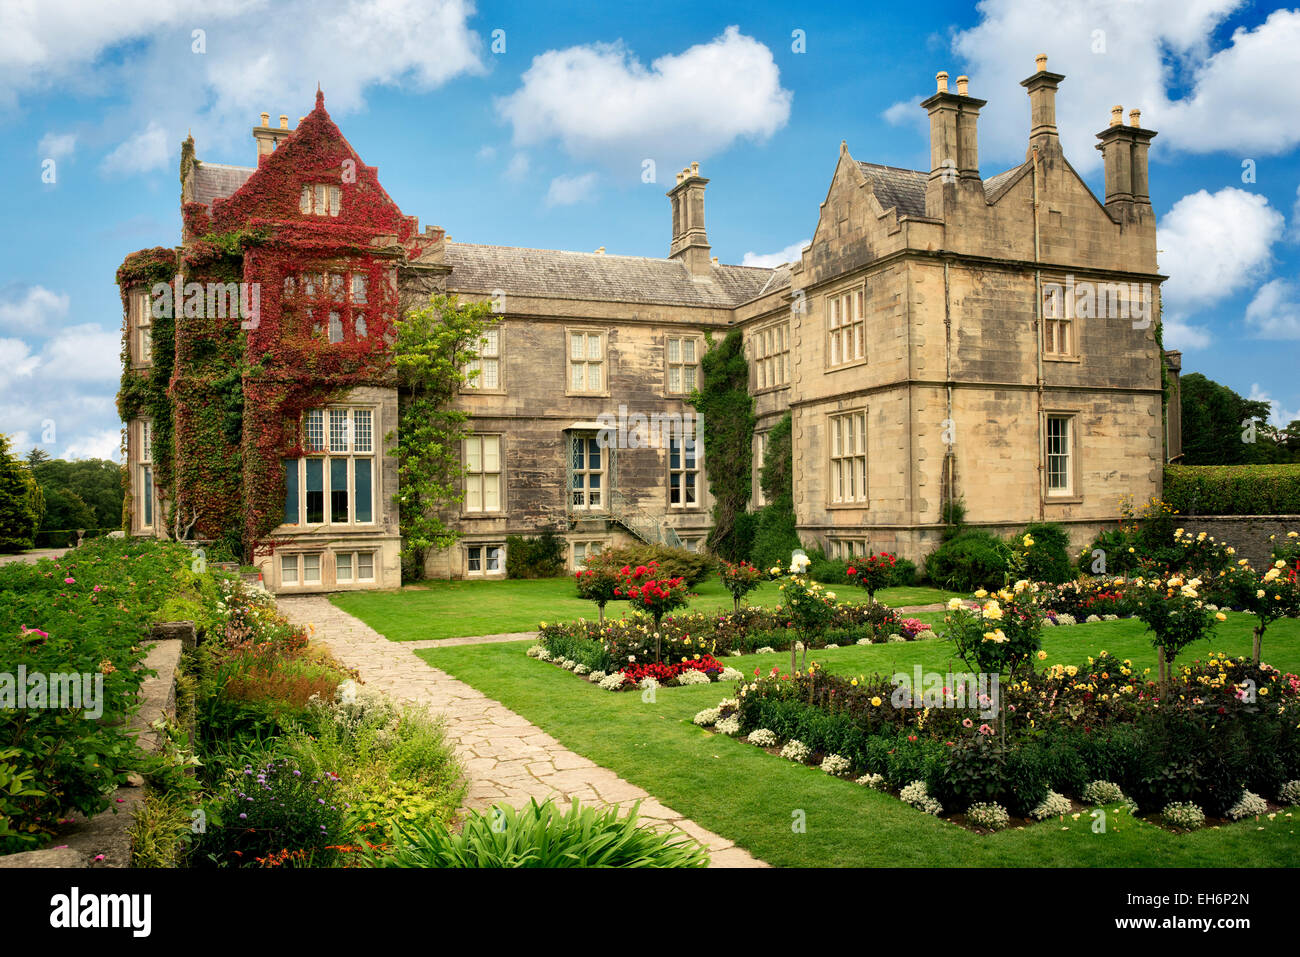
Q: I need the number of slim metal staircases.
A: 1